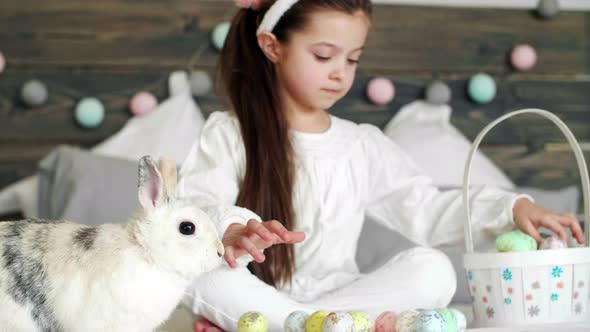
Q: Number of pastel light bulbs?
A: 11